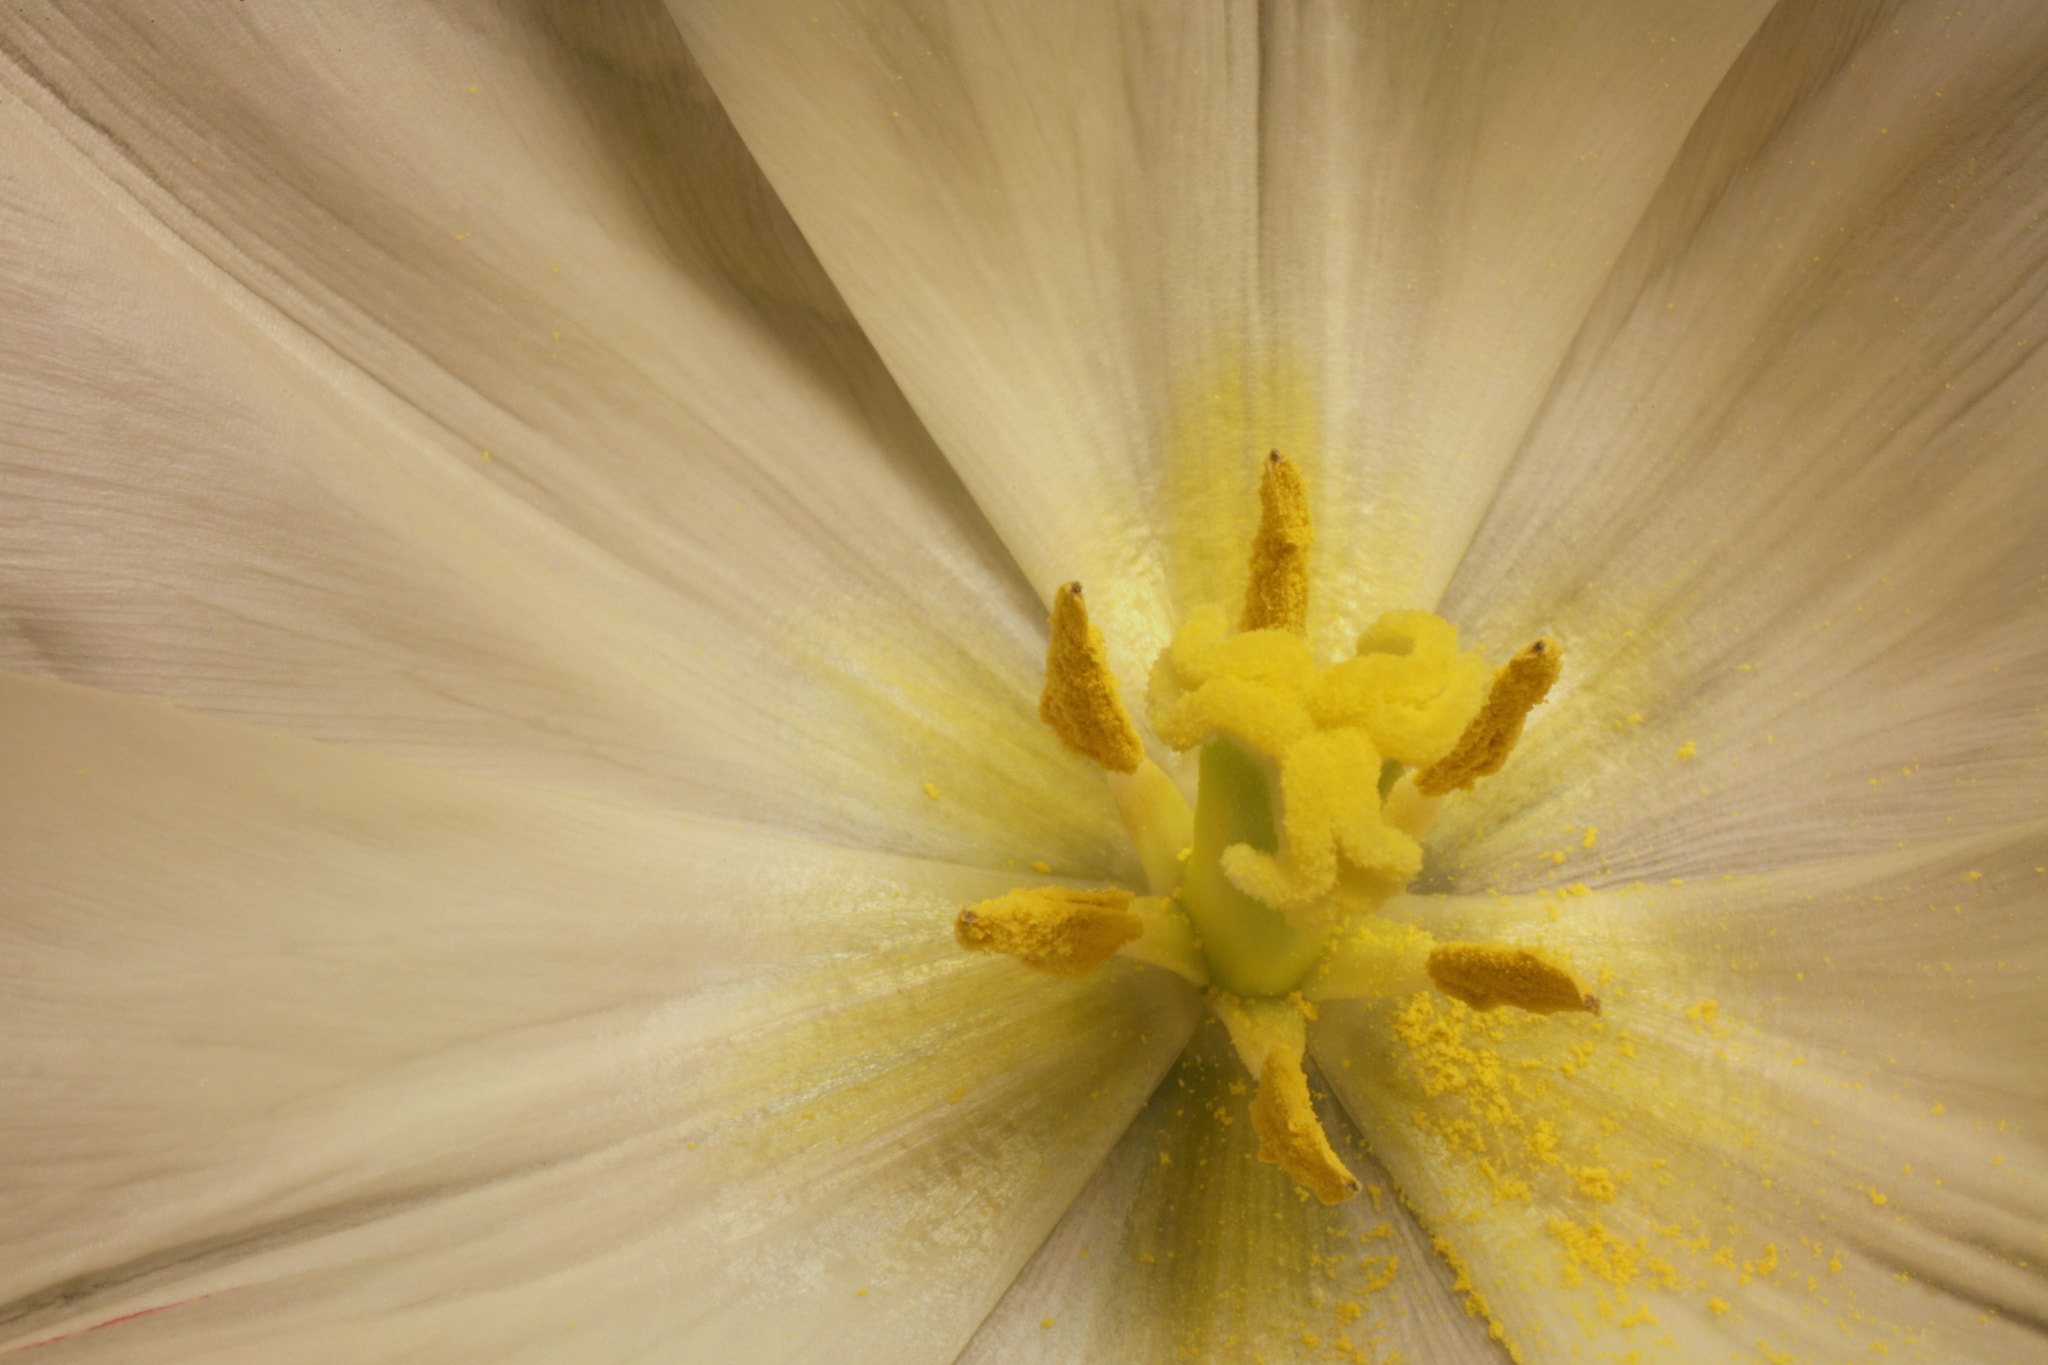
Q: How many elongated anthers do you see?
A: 6